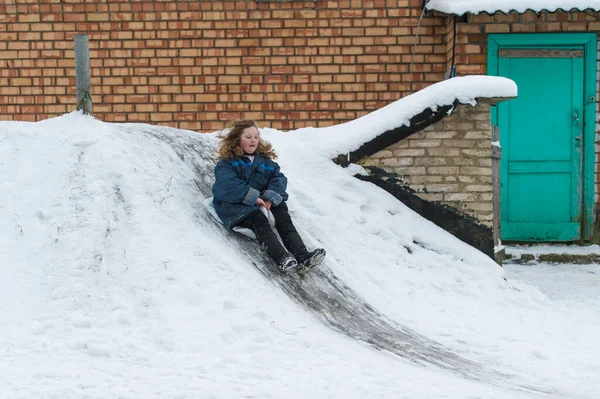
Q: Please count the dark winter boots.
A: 2